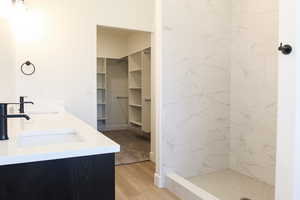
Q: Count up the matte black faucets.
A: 2